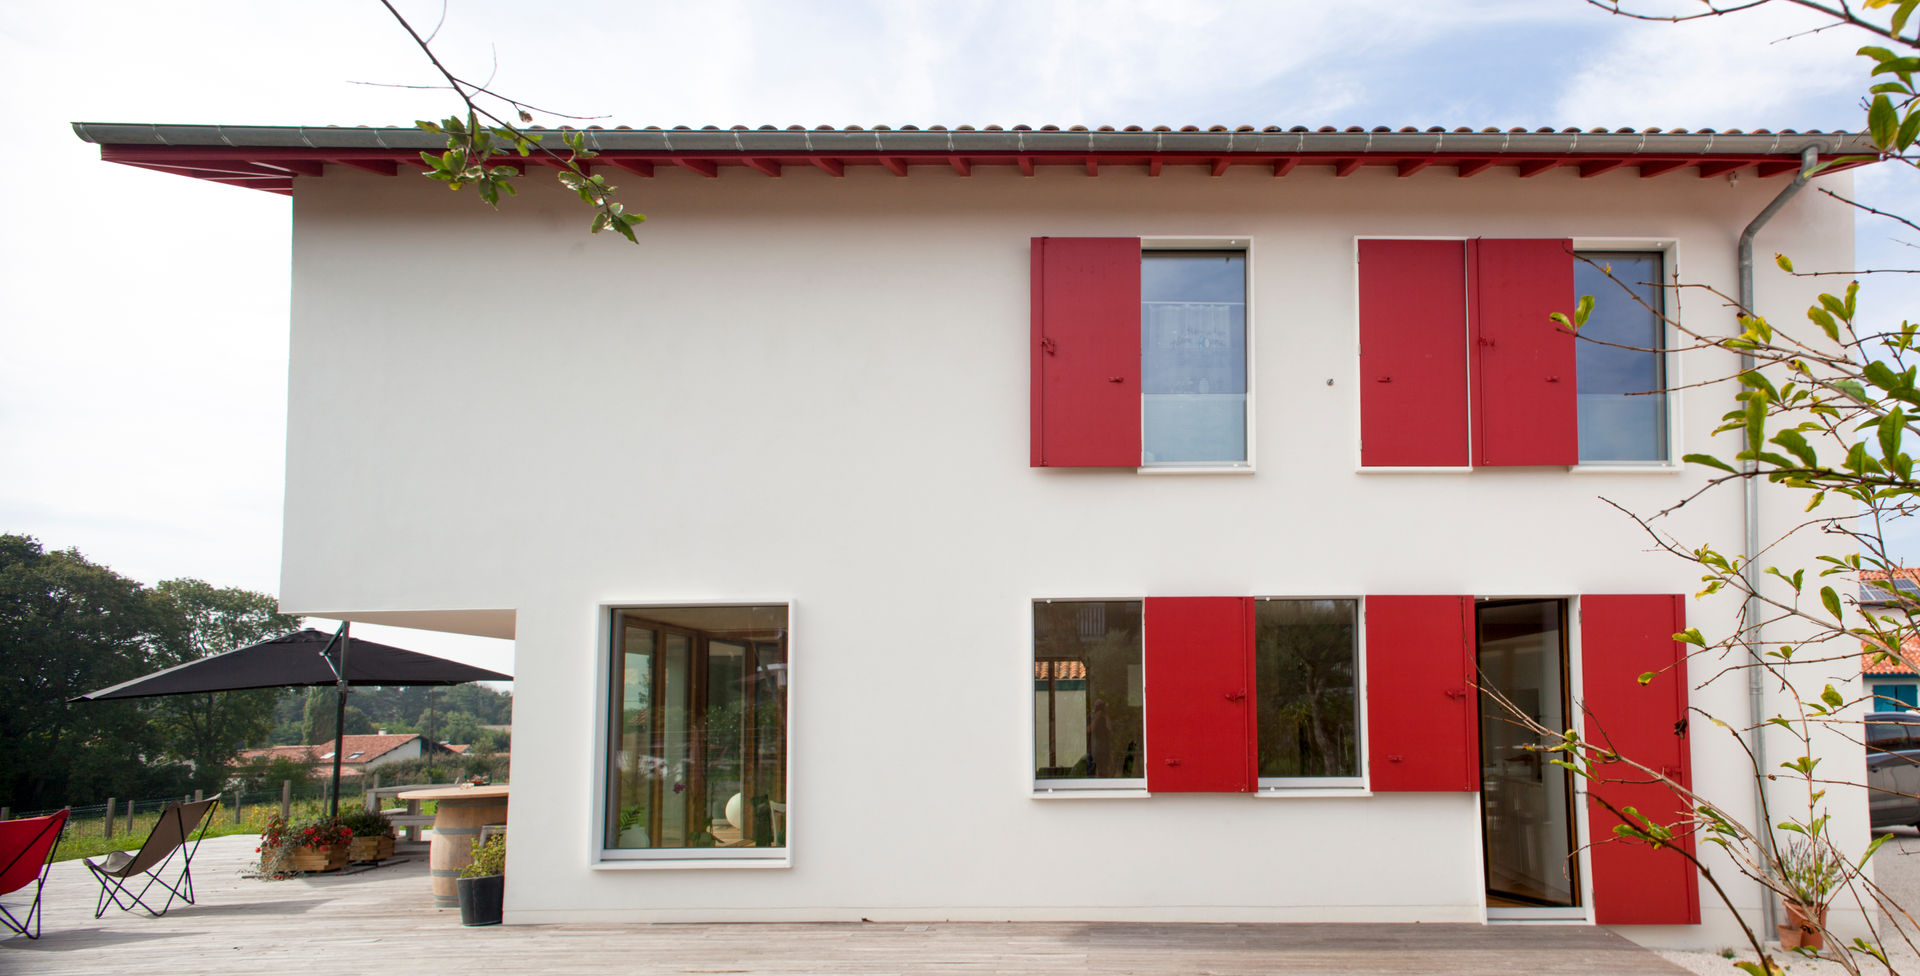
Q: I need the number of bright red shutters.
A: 6